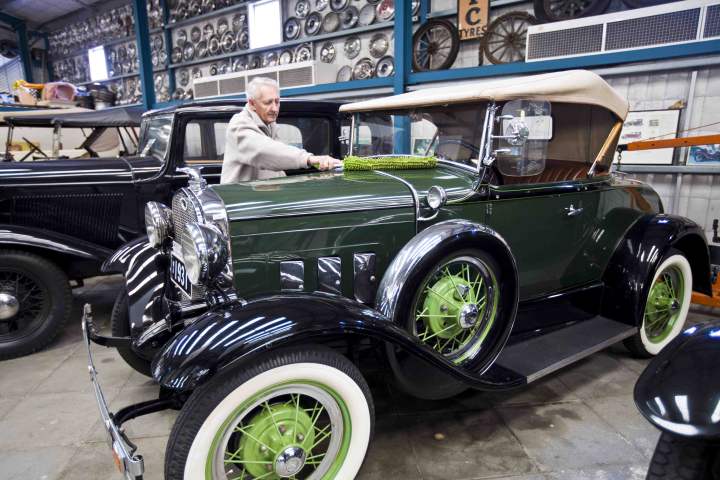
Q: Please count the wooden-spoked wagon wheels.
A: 2